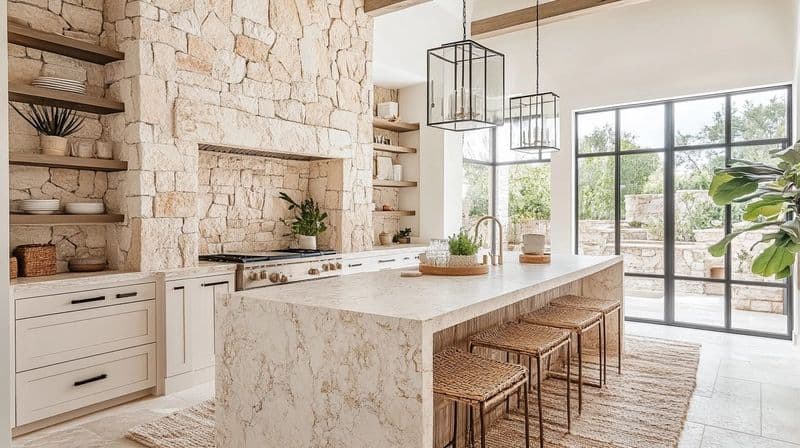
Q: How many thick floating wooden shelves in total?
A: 8